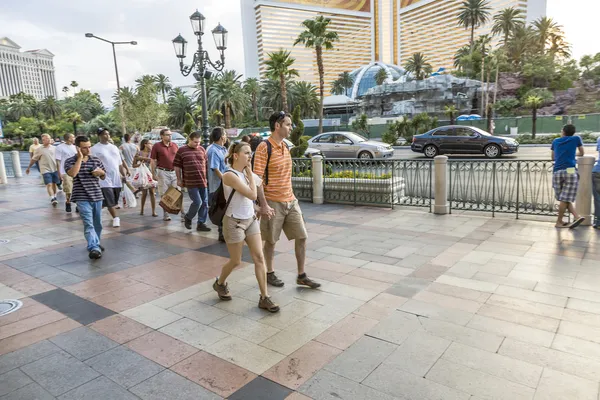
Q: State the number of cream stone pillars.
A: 5